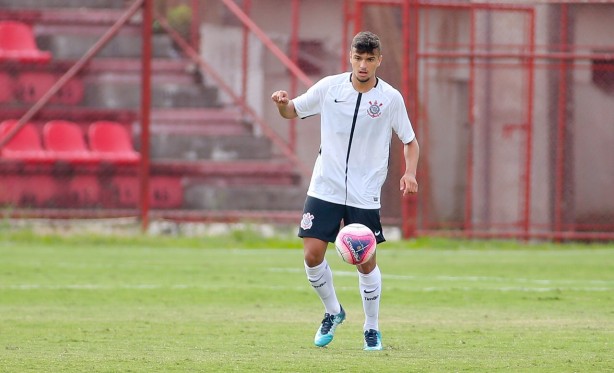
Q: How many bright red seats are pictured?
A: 4